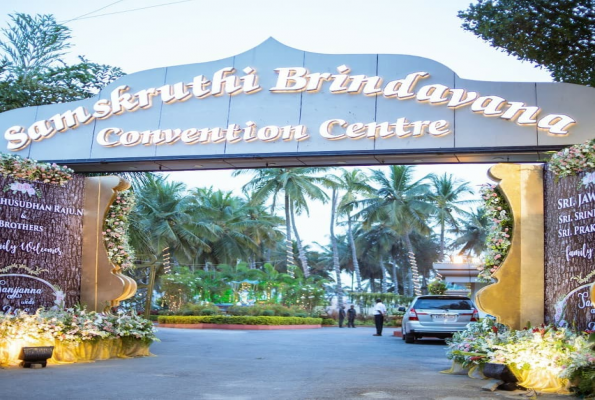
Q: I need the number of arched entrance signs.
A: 1